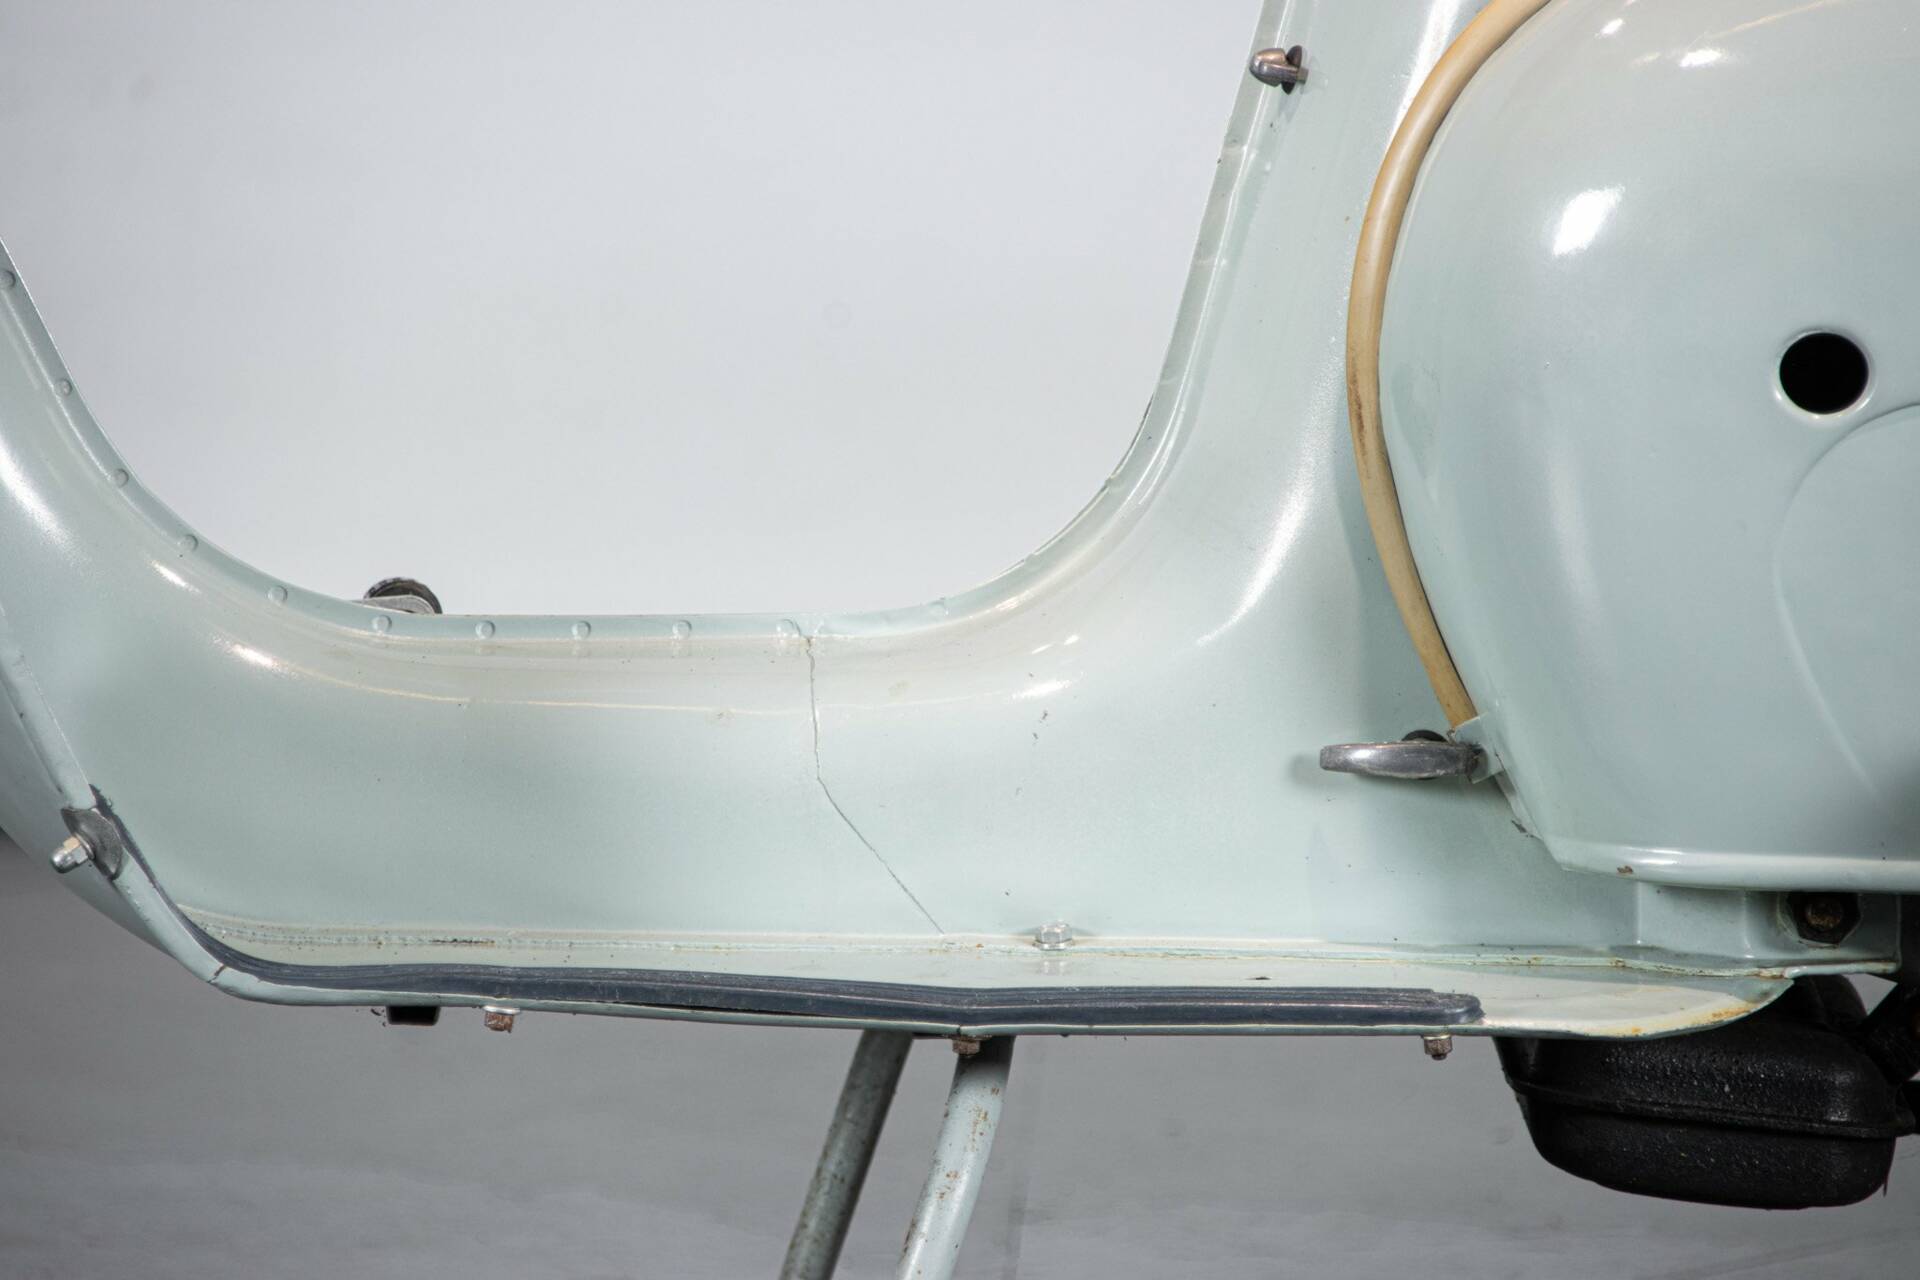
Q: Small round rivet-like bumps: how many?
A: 10